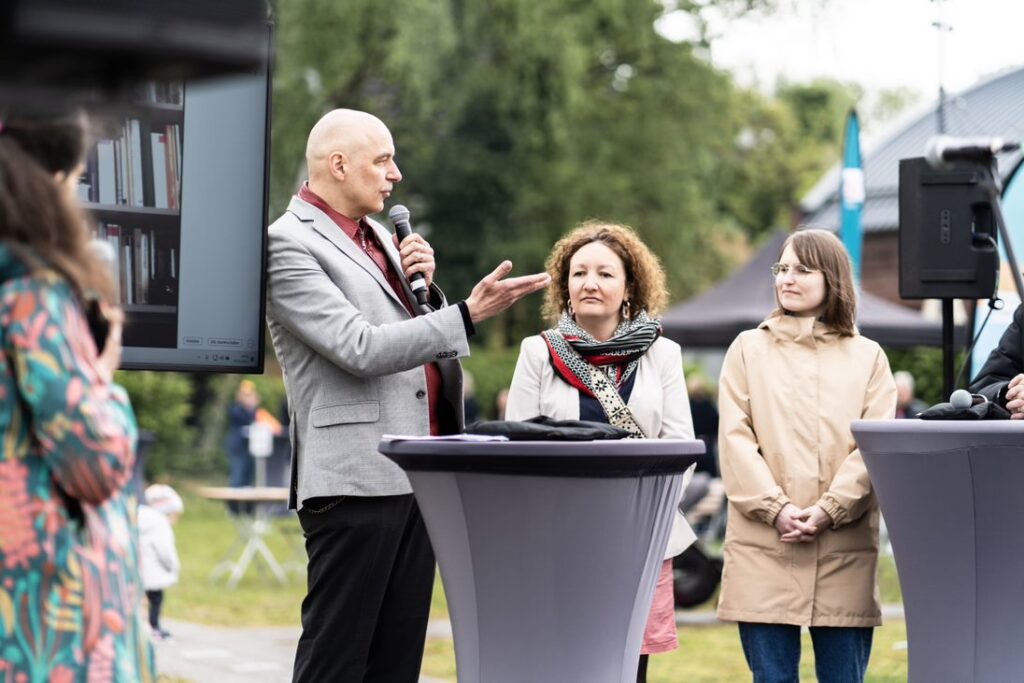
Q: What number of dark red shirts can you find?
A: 1